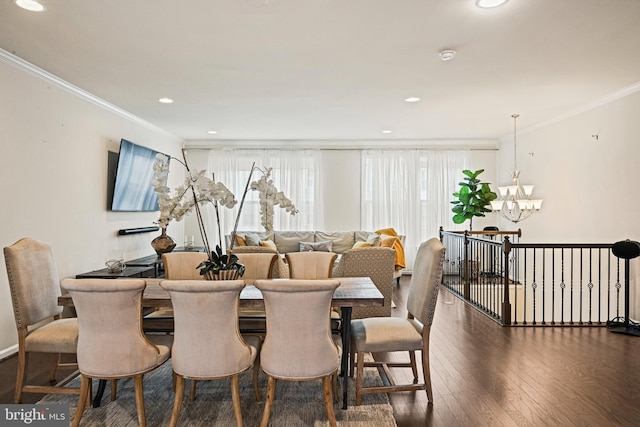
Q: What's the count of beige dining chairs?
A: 8